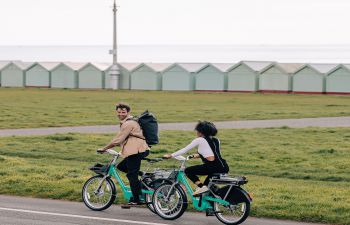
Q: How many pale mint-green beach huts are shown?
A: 12